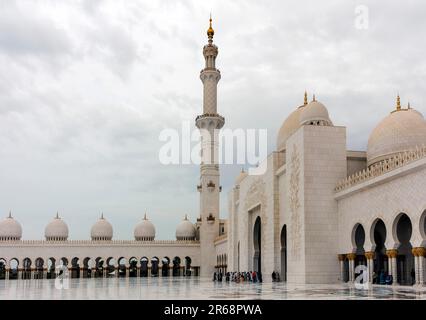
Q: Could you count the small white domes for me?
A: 5